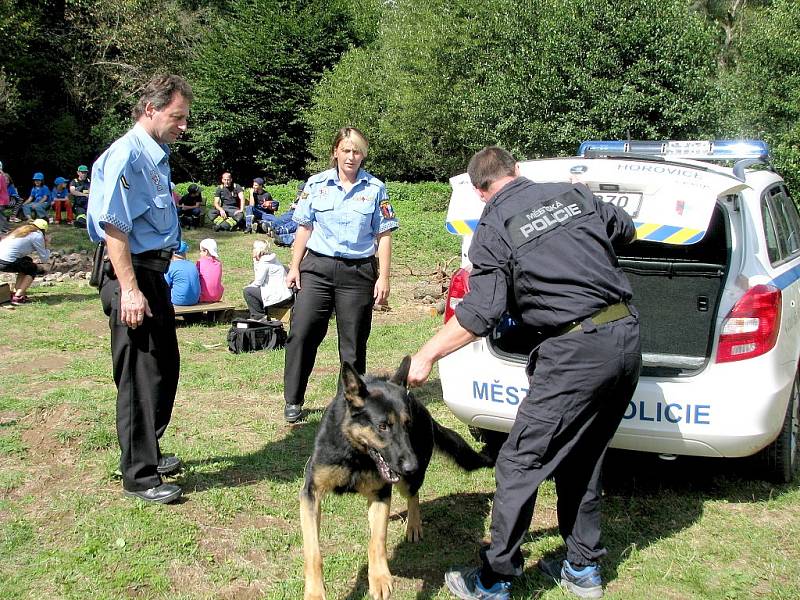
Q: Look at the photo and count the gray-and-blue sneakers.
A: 2